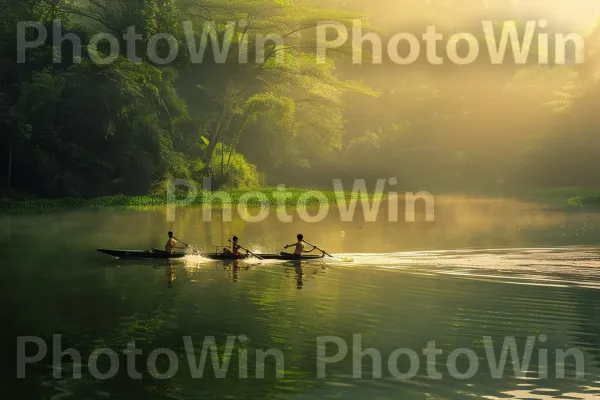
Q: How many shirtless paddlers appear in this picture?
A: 3